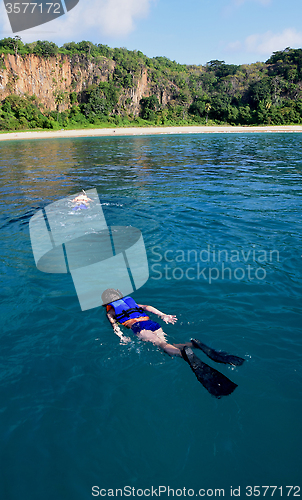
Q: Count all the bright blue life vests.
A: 1